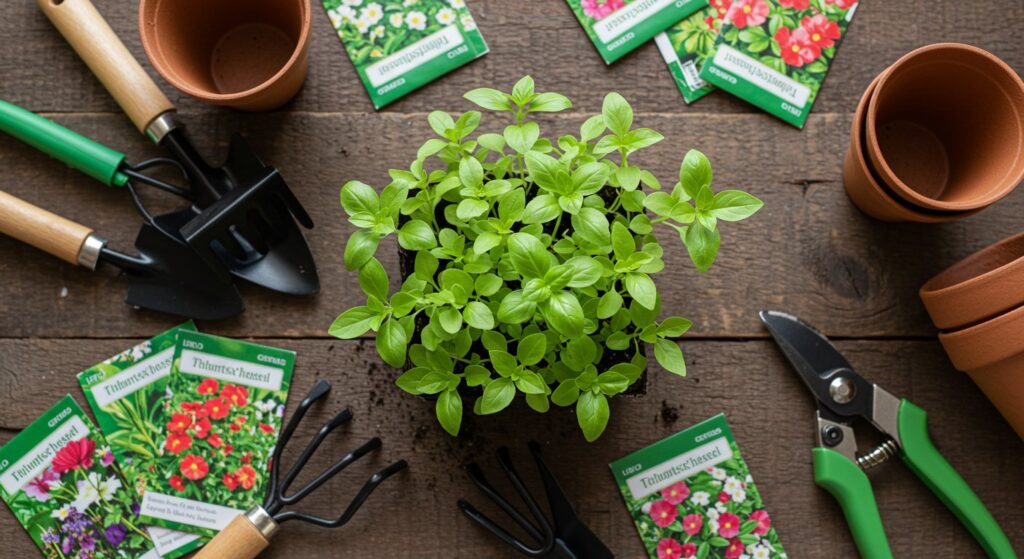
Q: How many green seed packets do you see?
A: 8